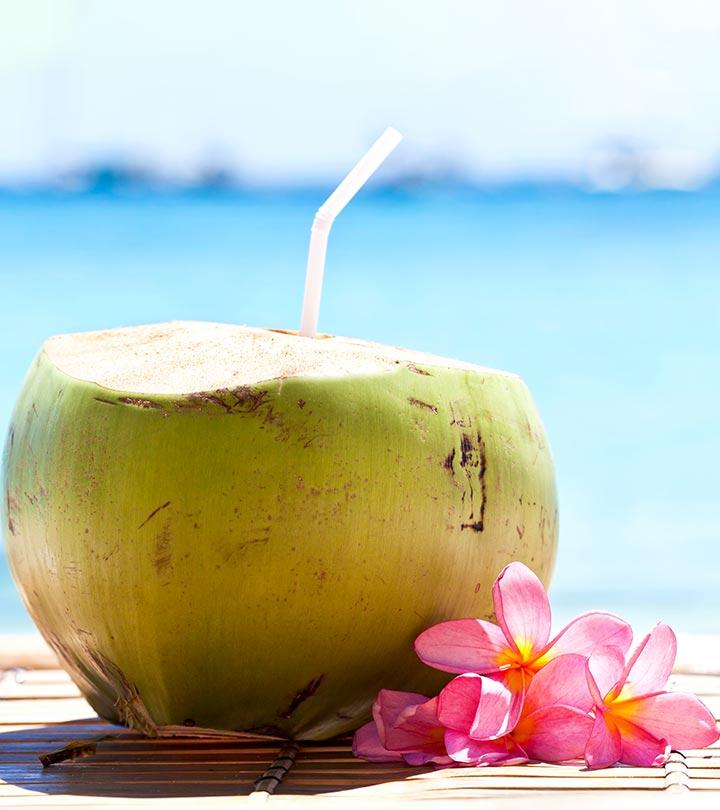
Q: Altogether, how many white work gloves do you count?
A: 0